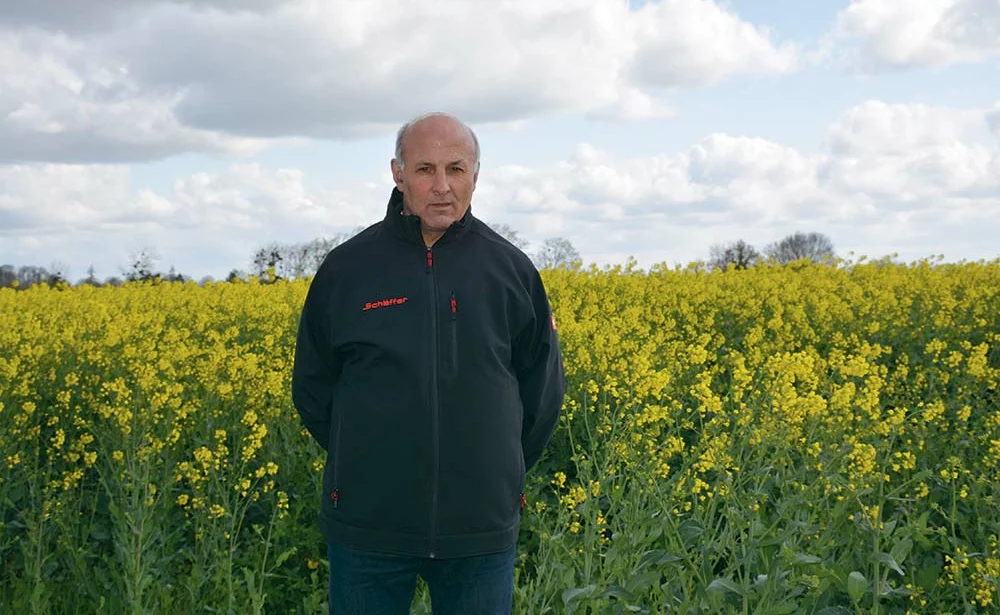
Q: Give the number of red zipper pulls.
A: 4